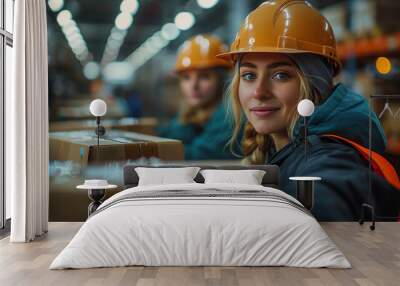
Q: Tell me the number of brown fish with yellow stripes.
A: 0